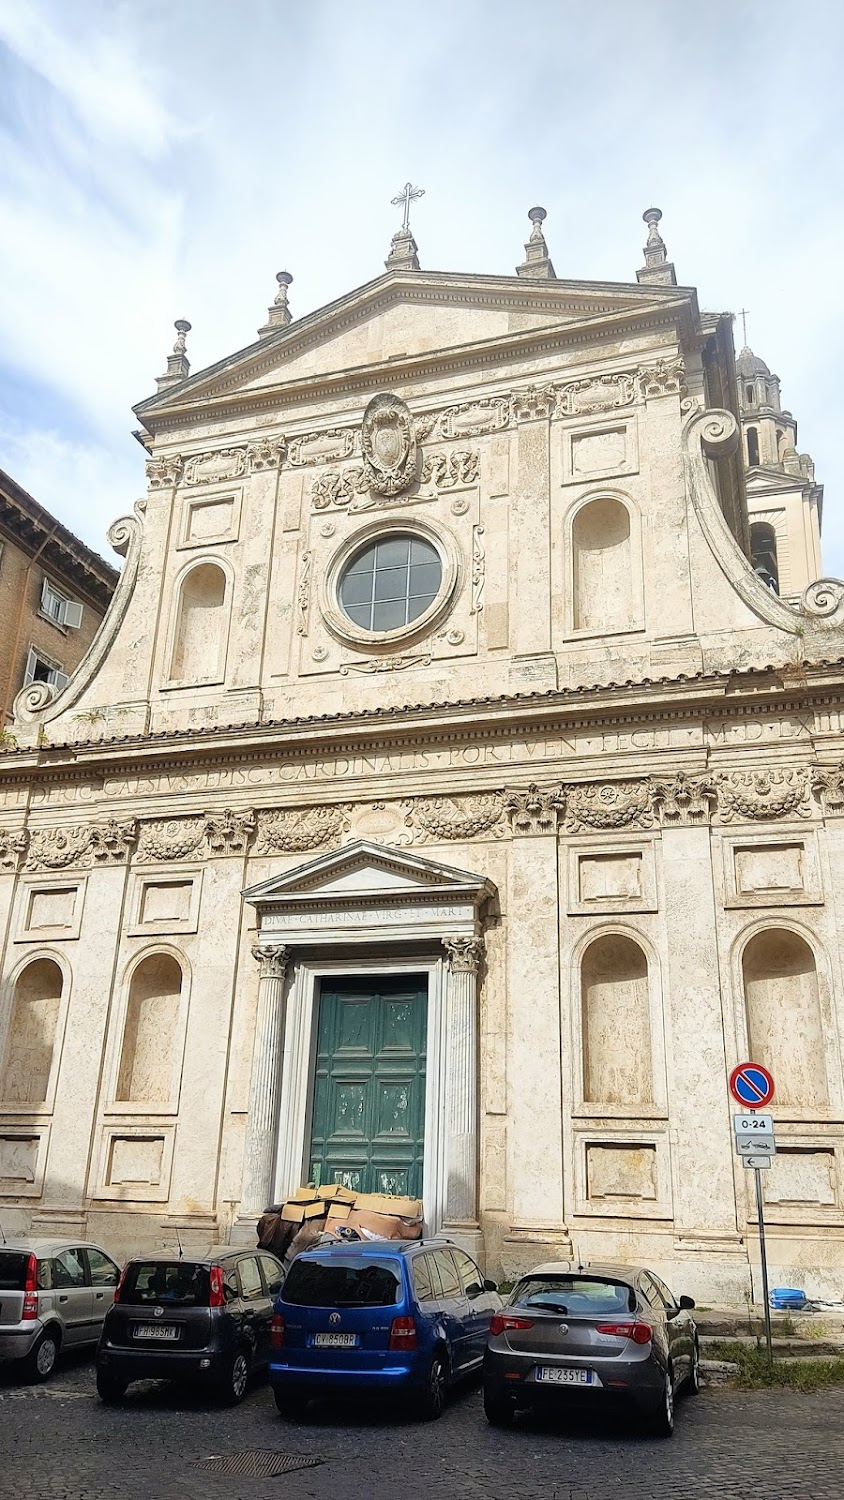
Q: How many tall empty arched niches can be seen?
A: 6